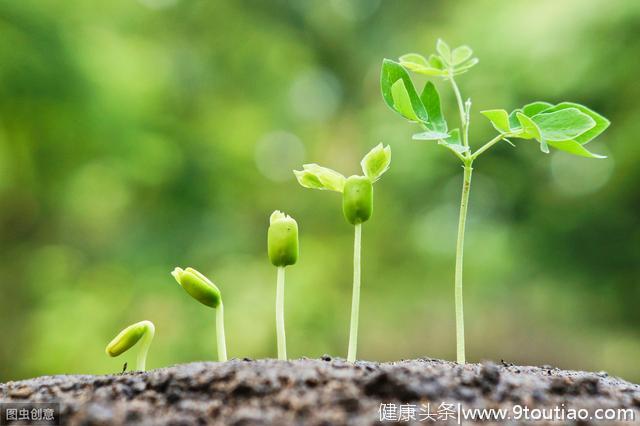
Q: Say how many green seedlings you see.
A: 5